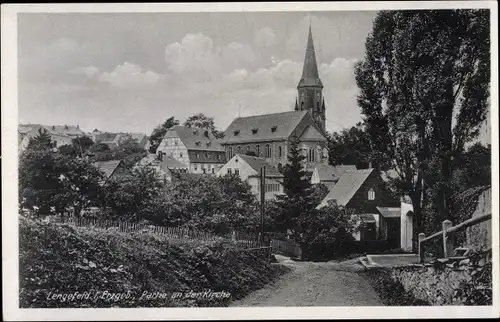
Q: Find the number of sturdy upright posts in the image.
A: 2